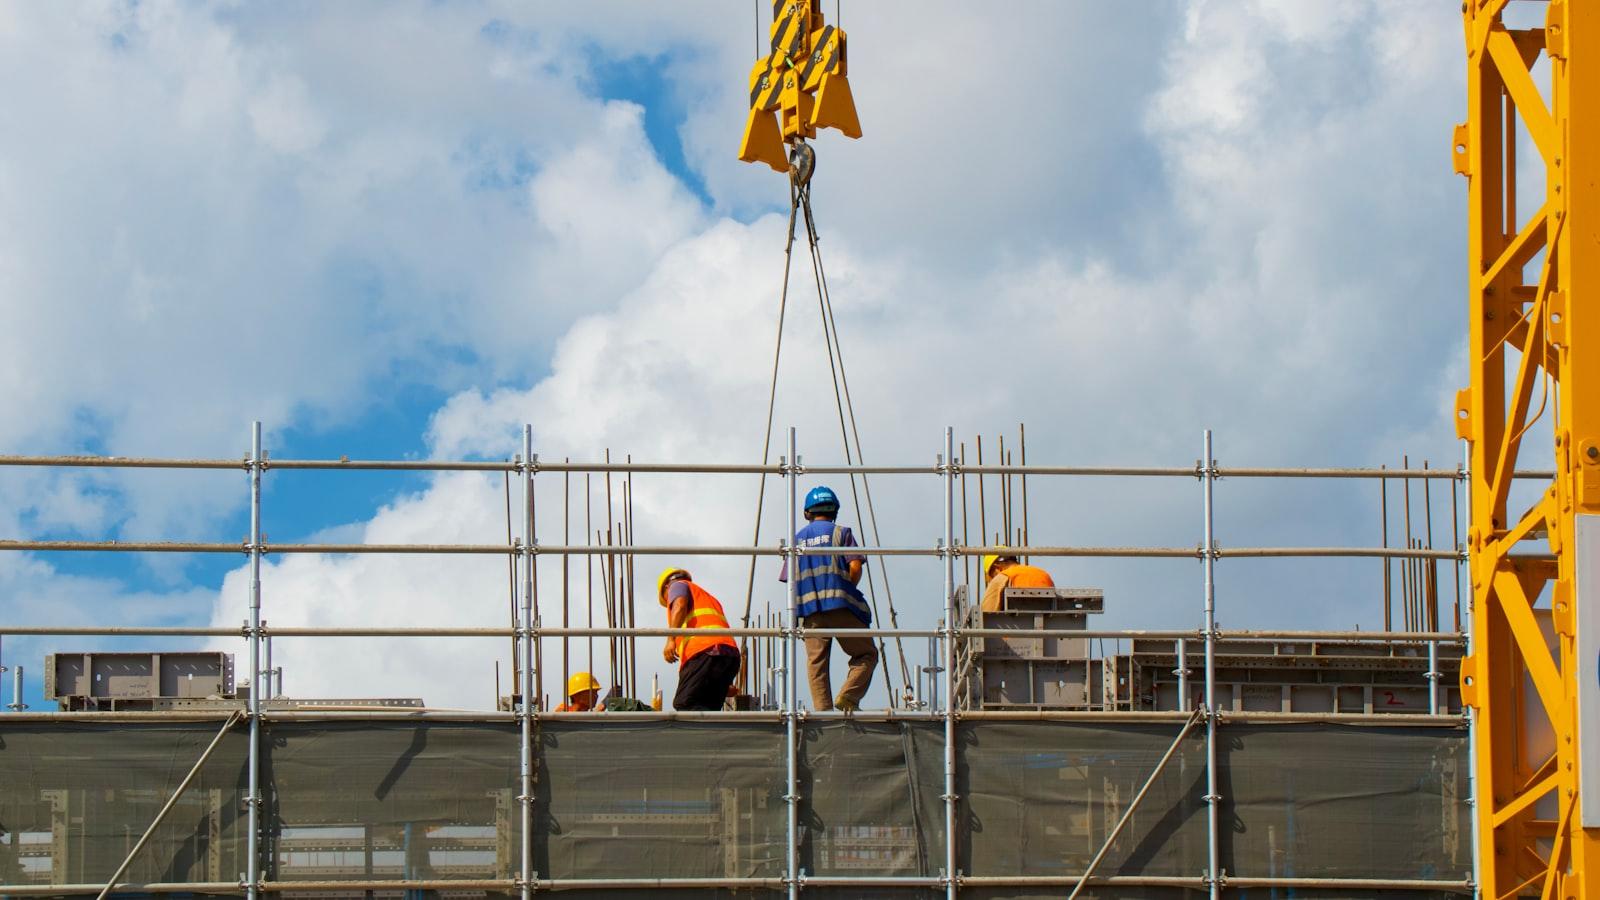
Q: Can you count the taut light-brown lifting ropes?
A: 3